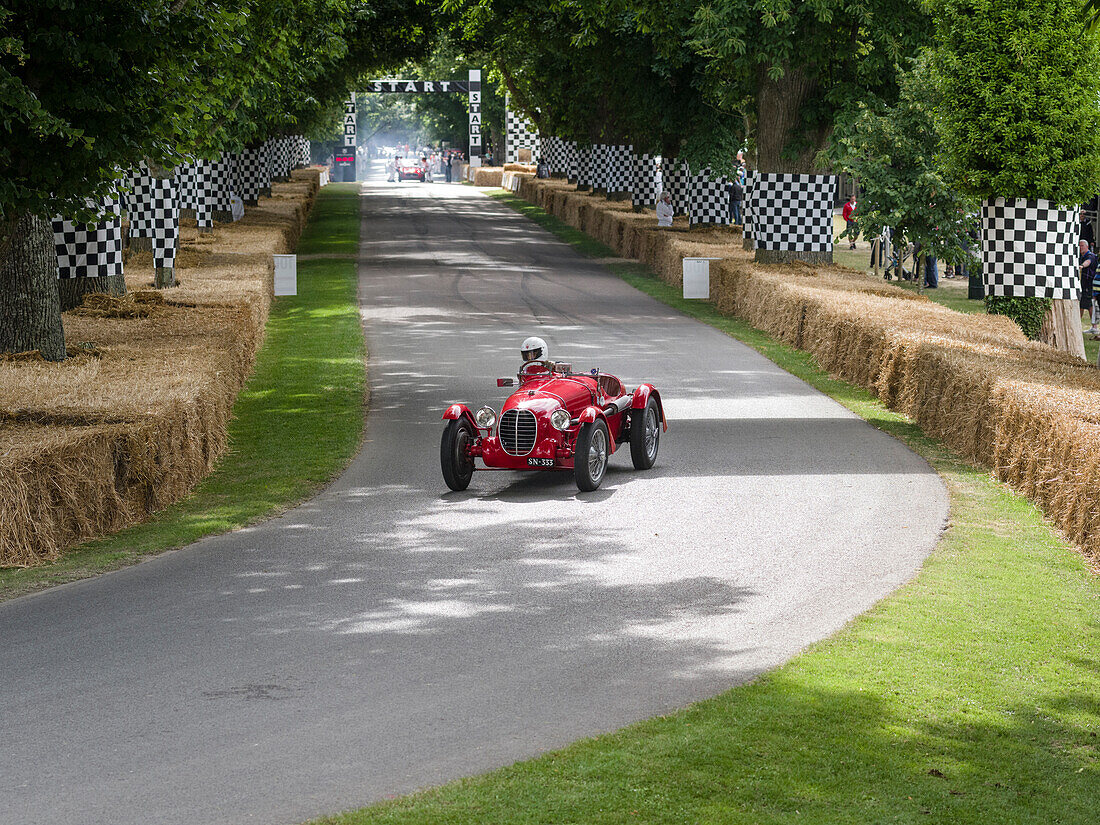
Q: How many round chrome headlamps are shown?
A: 2